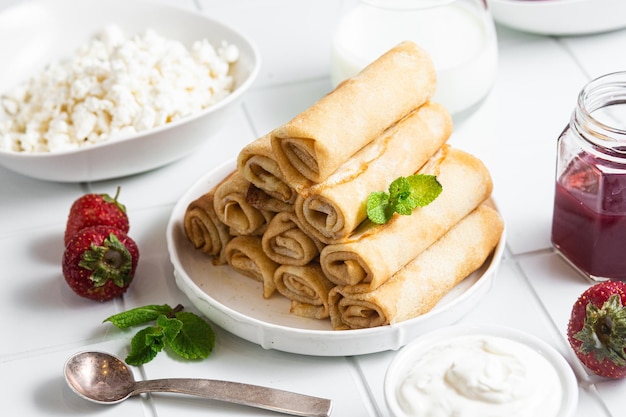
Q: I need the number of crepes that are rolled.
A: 10